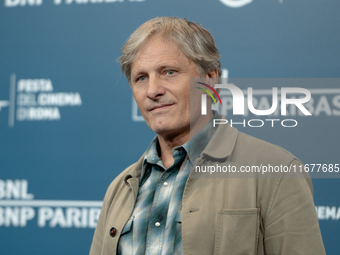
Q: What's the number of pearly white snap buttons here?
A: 2